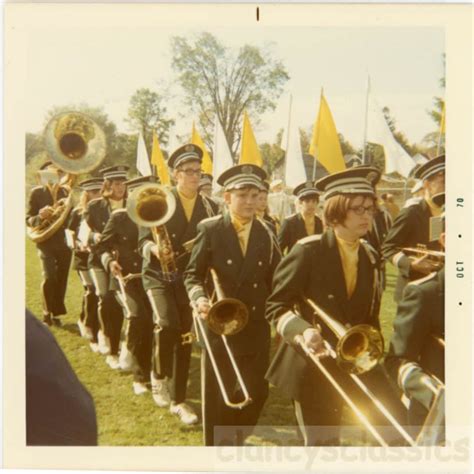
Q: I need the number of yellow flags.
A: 5